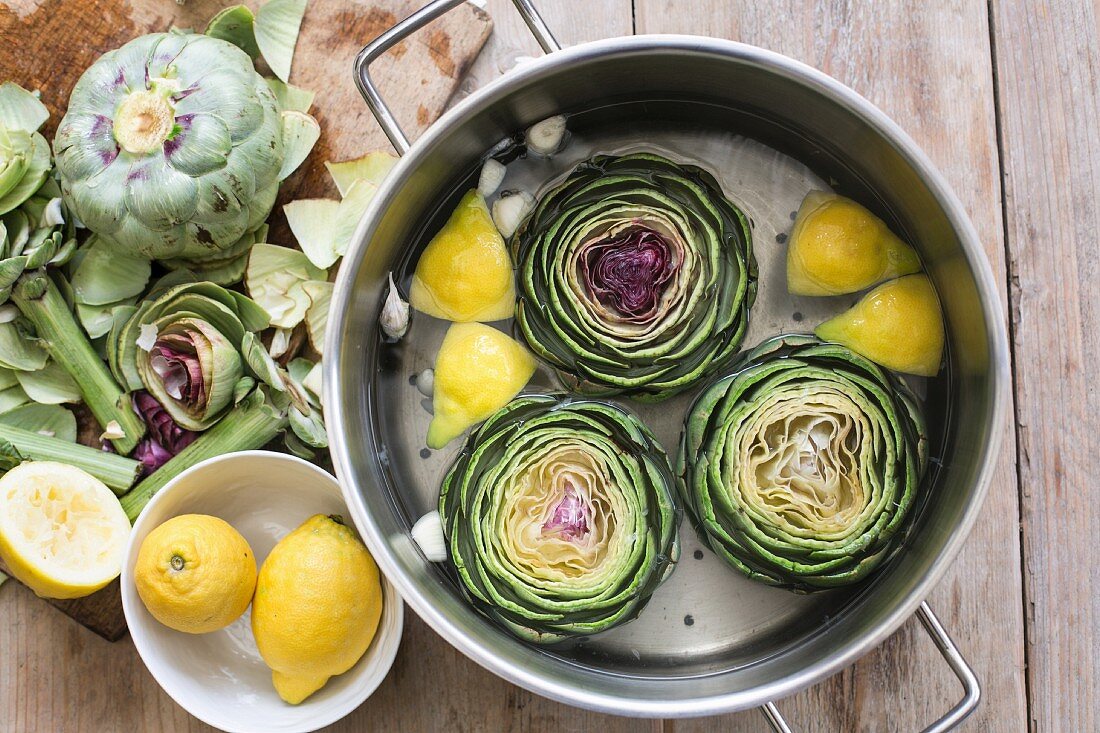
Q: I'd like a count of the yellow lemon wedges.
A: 4